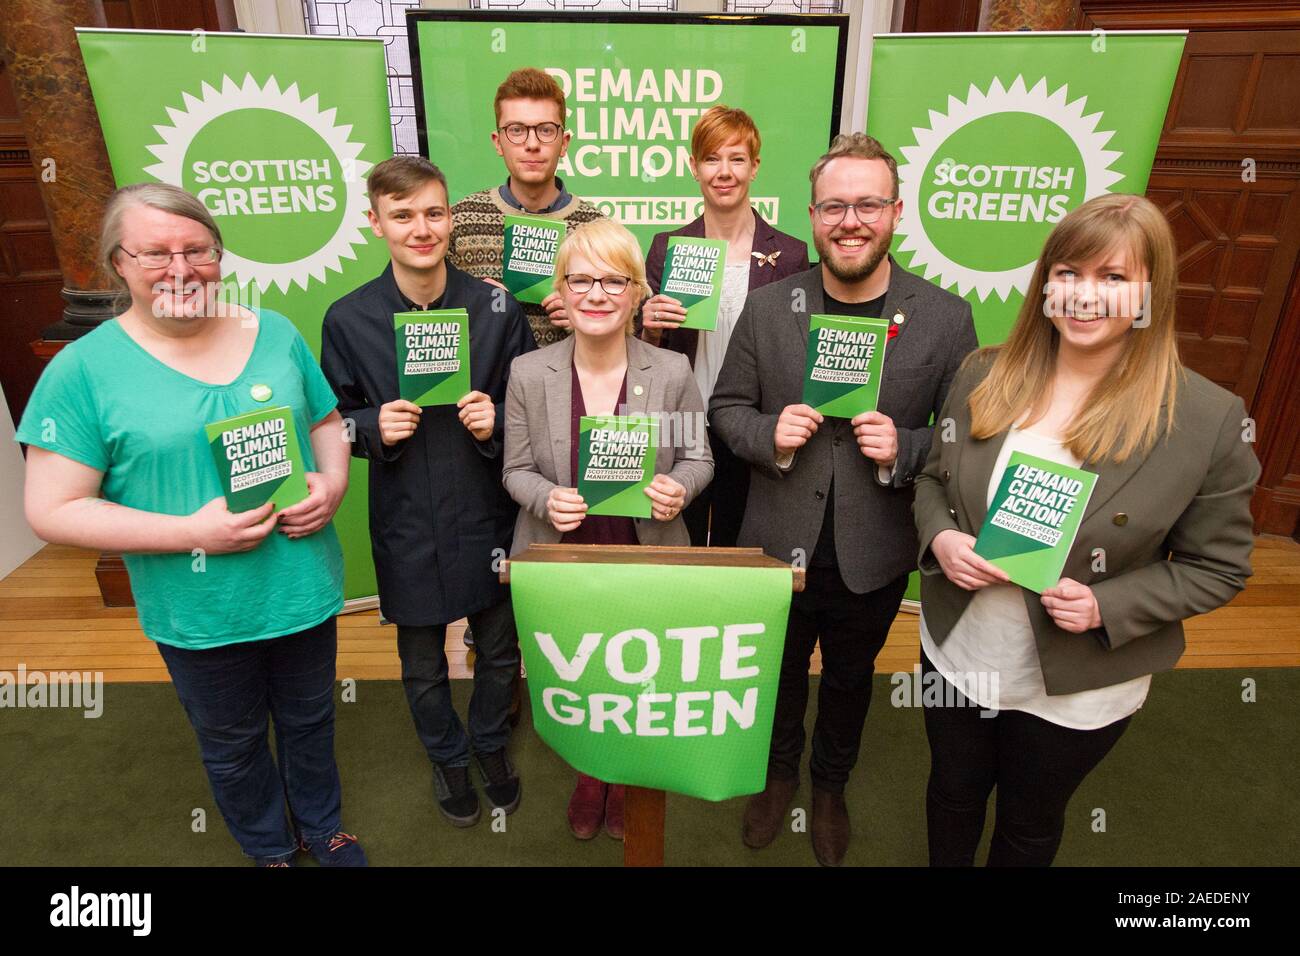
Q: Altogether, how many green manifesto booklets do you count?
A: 7